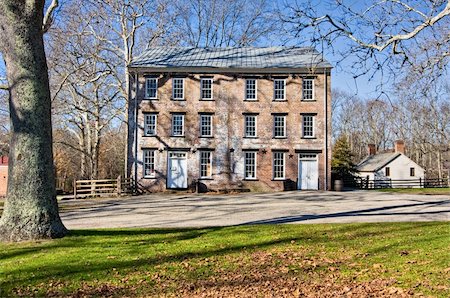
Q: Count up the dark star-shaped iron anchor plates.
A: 5